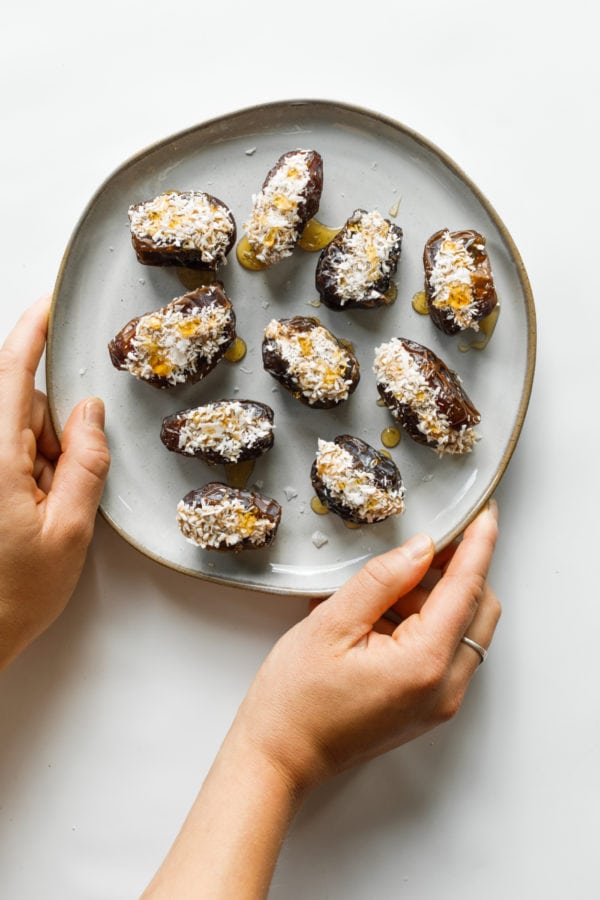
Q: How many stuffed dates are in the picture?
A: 10